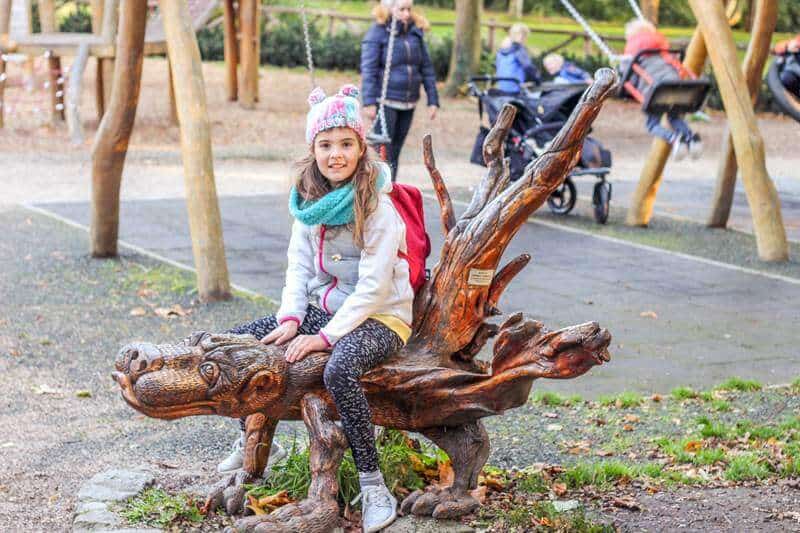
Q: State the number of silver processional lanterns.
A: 0